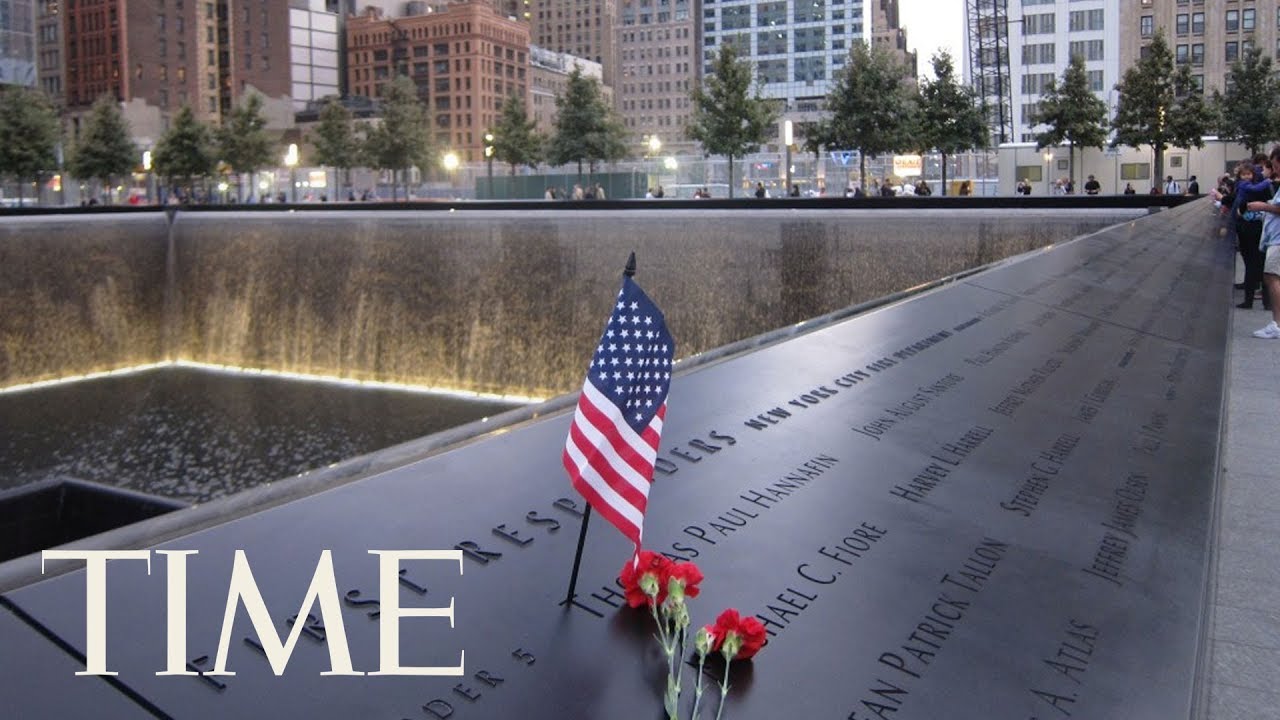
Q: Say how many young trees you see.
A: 14